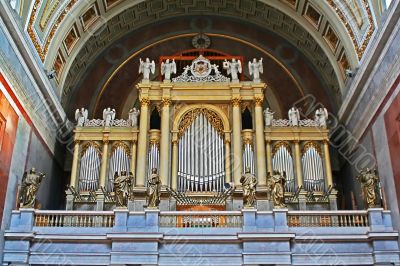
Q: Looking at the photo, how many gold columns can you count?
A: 12